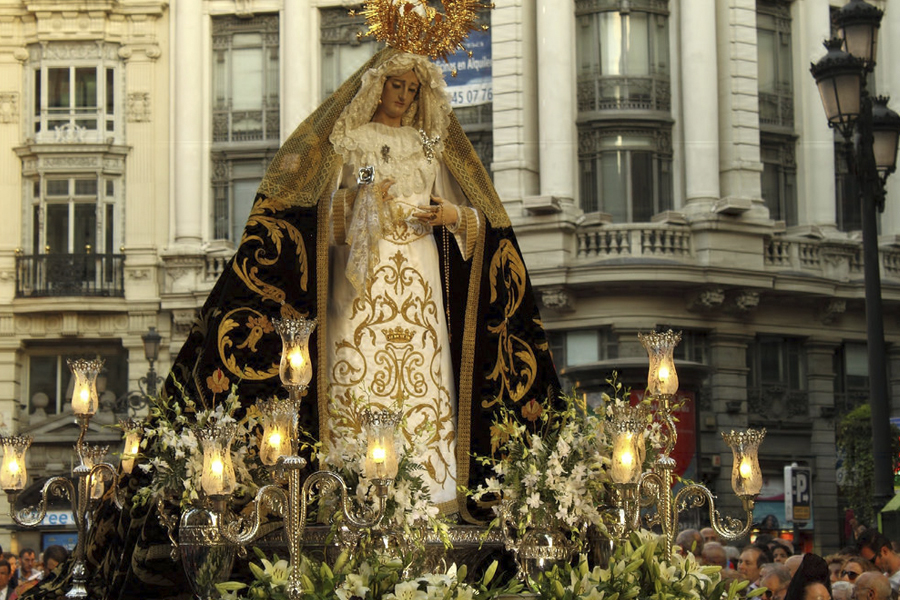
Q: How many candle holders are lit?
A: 11